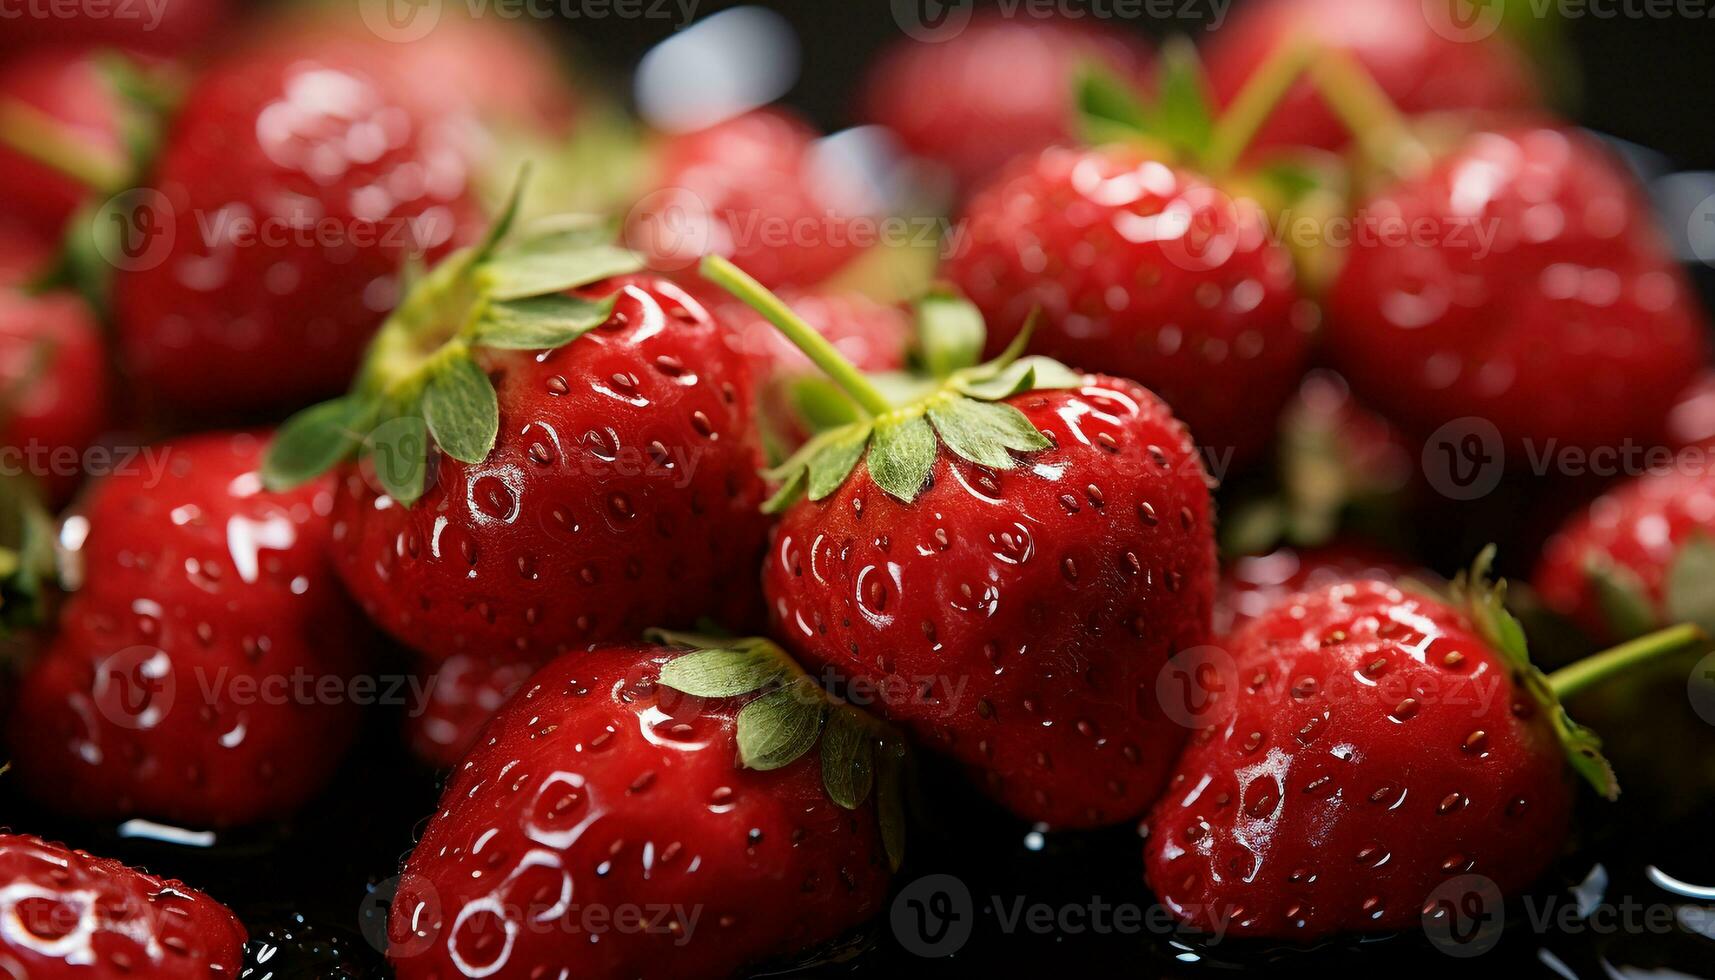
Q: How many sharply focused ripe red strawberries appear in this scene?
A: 4